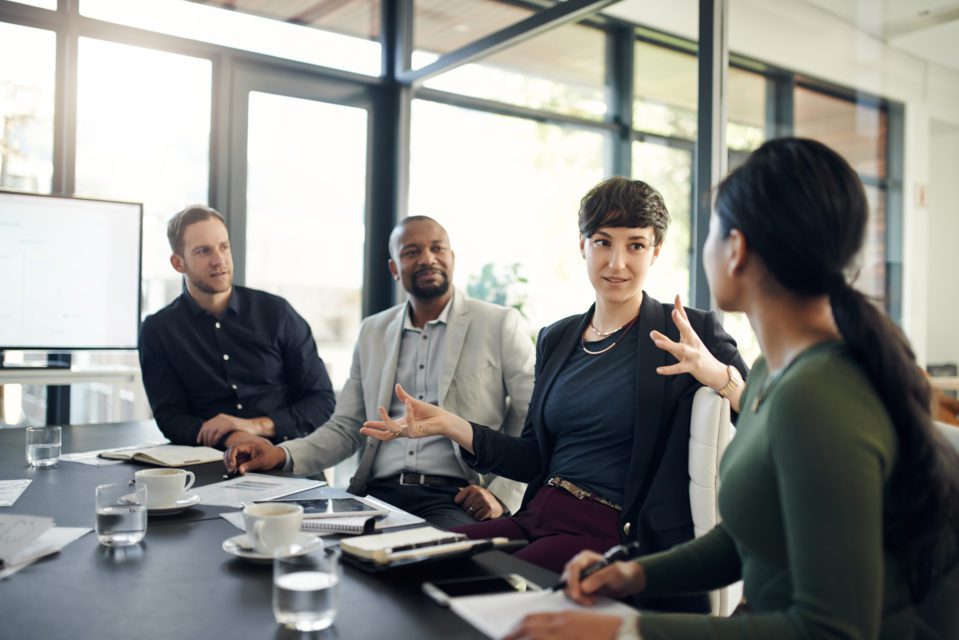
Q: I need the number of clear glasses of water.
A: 3